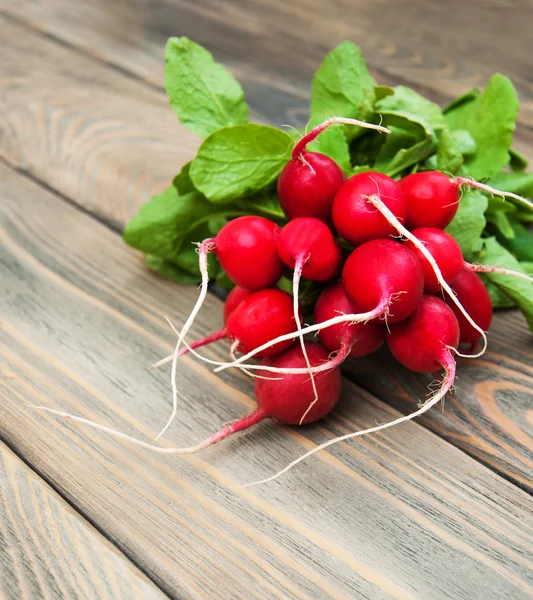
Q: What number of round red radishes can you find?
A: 13